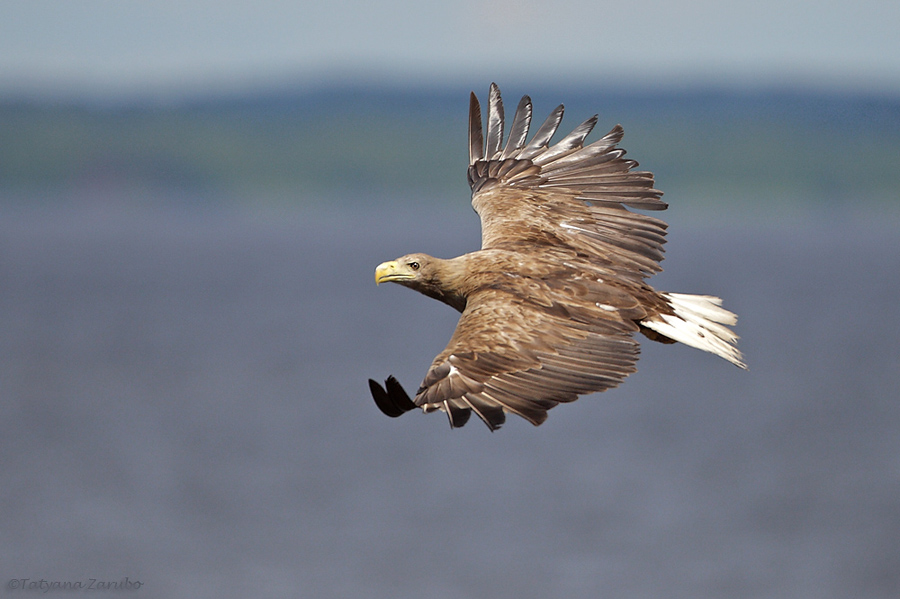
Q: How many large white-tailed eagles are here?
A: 1